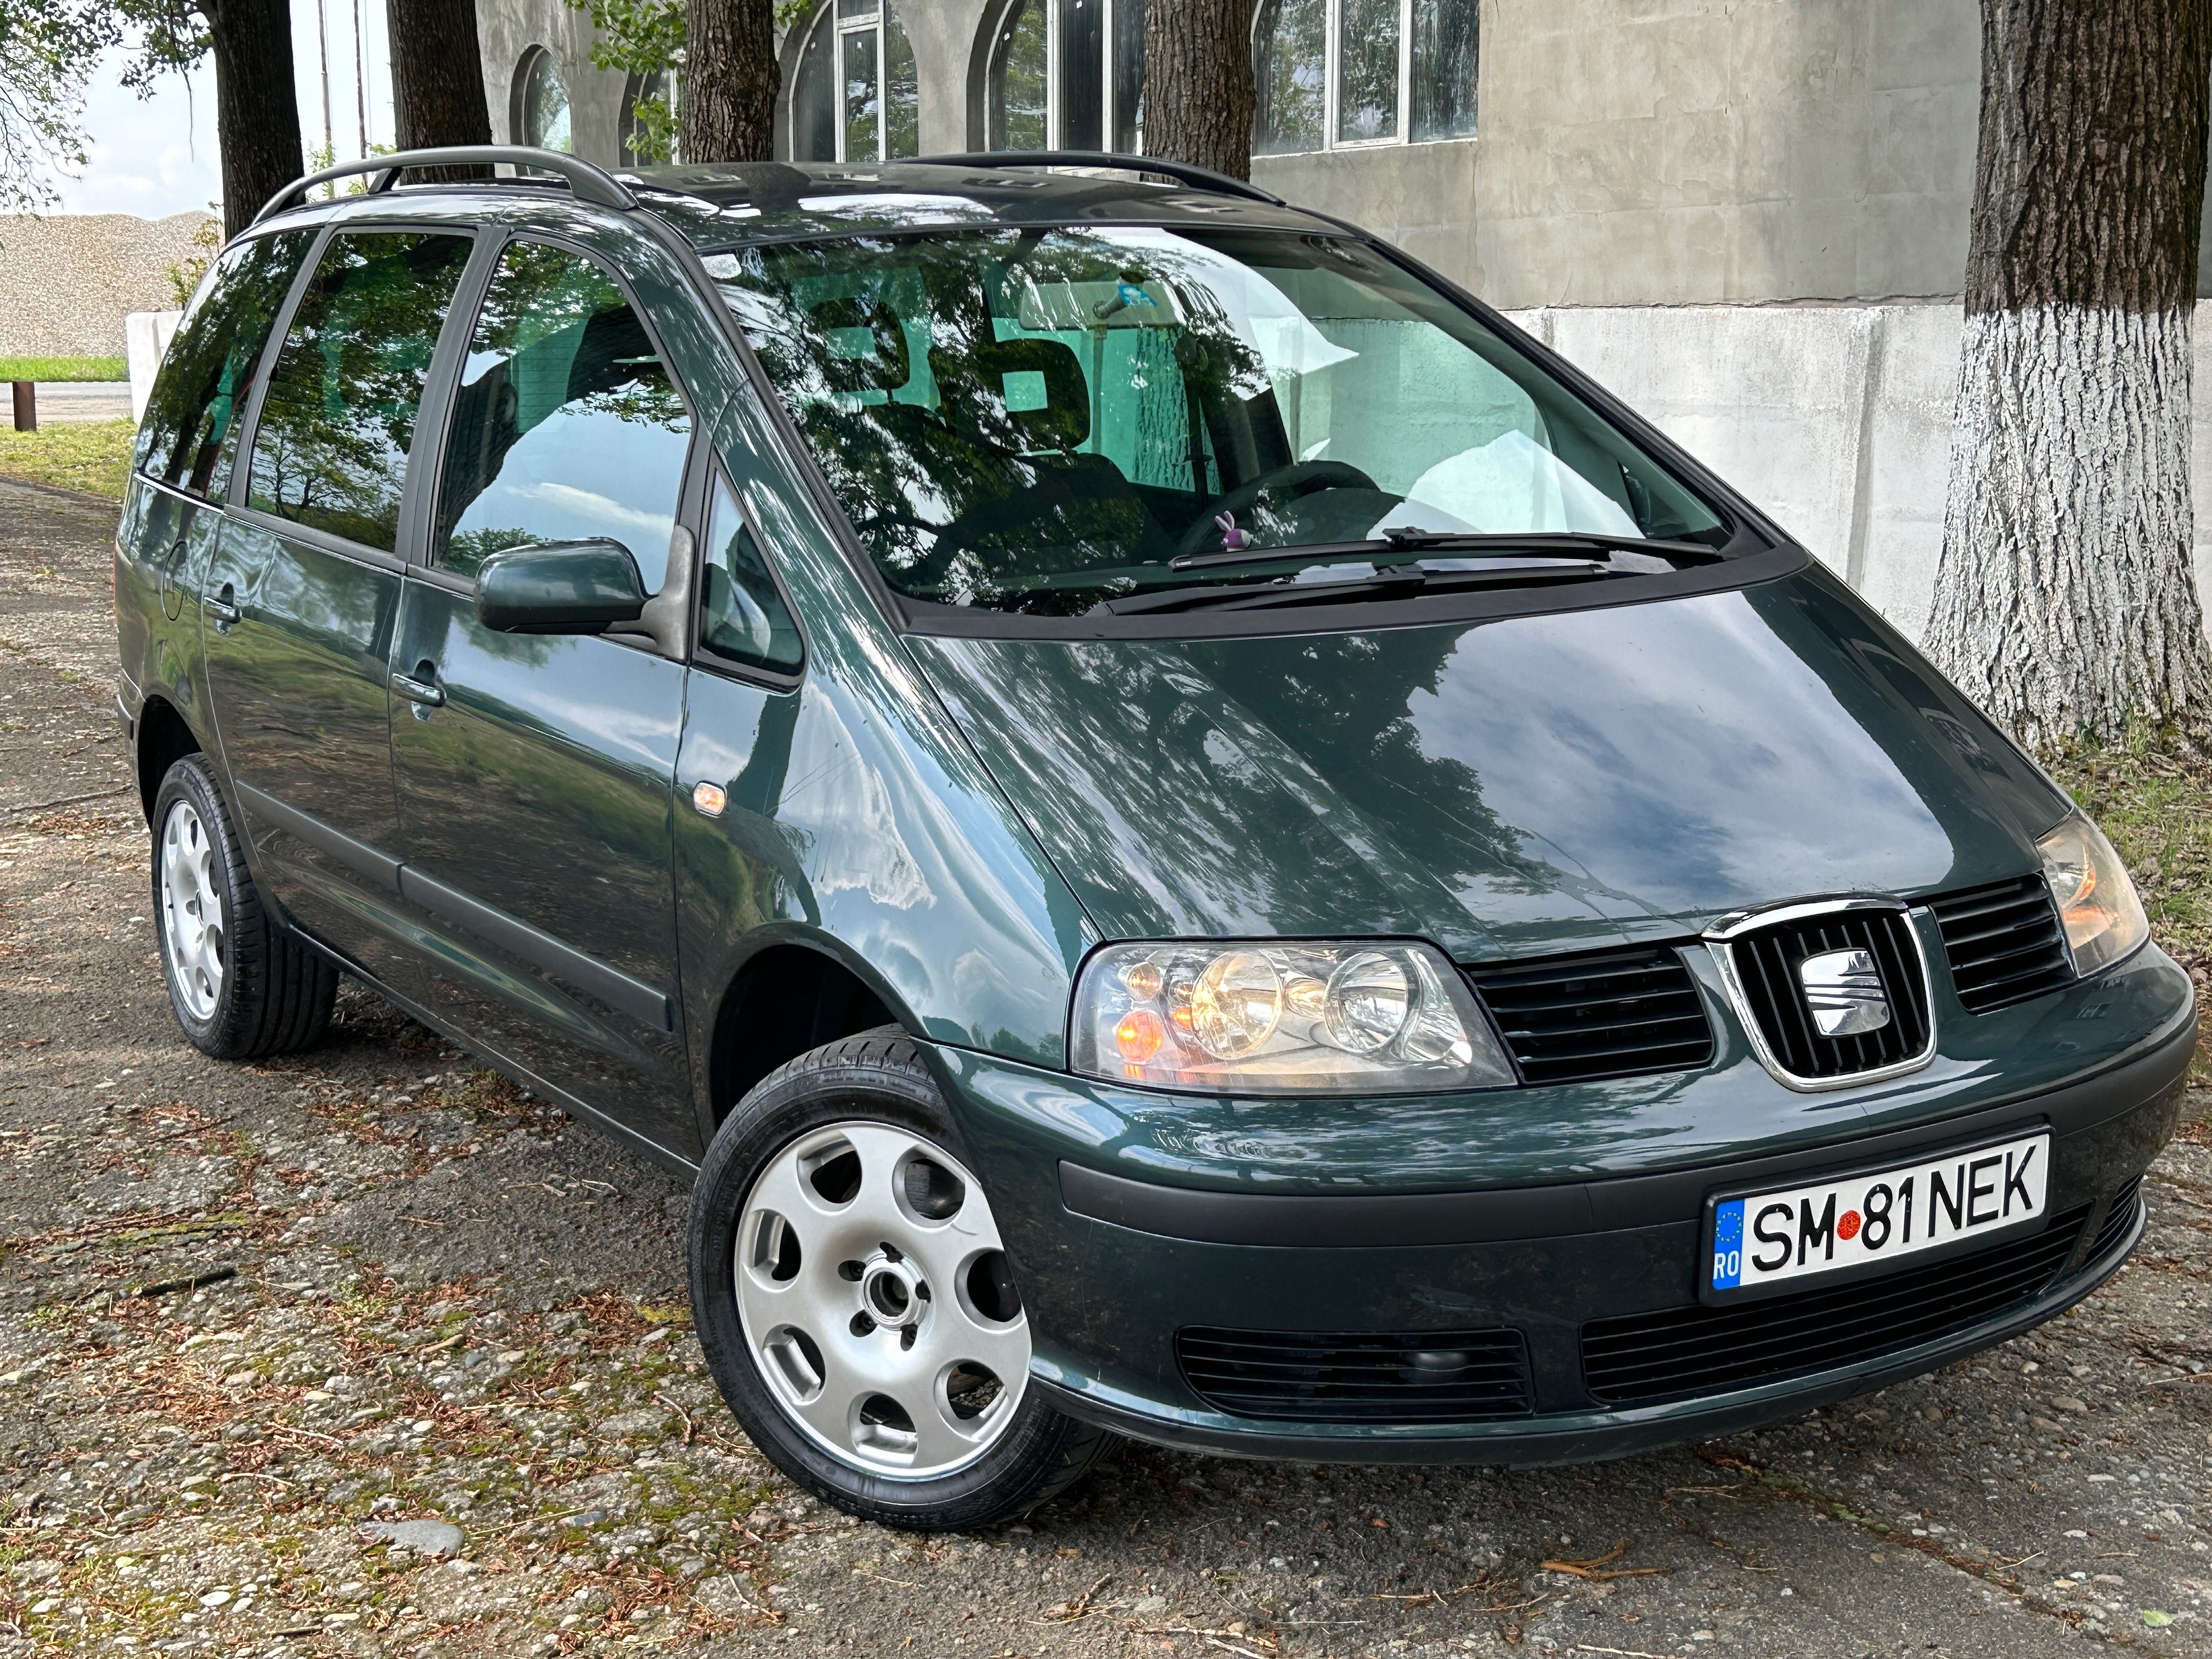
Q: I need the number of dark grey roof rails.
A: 2